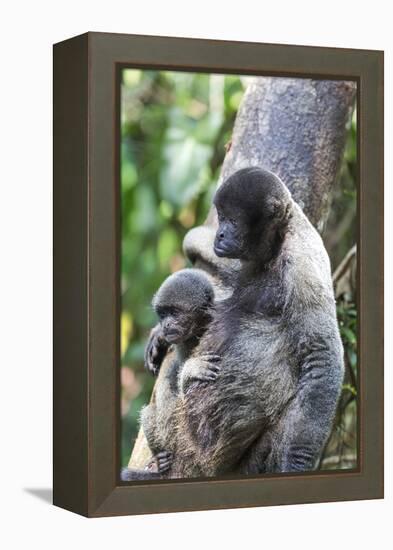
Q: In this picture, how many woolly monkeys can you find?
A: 2